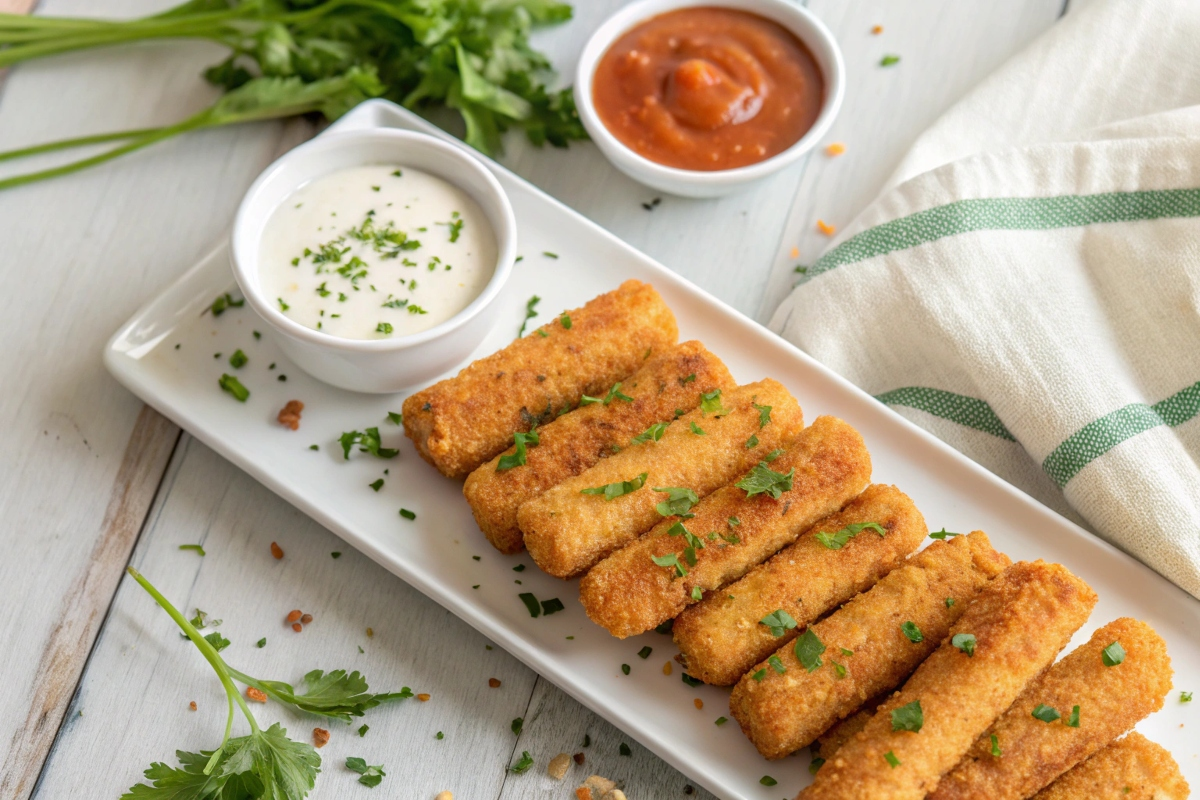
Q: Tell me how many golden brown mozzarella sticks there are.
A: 9